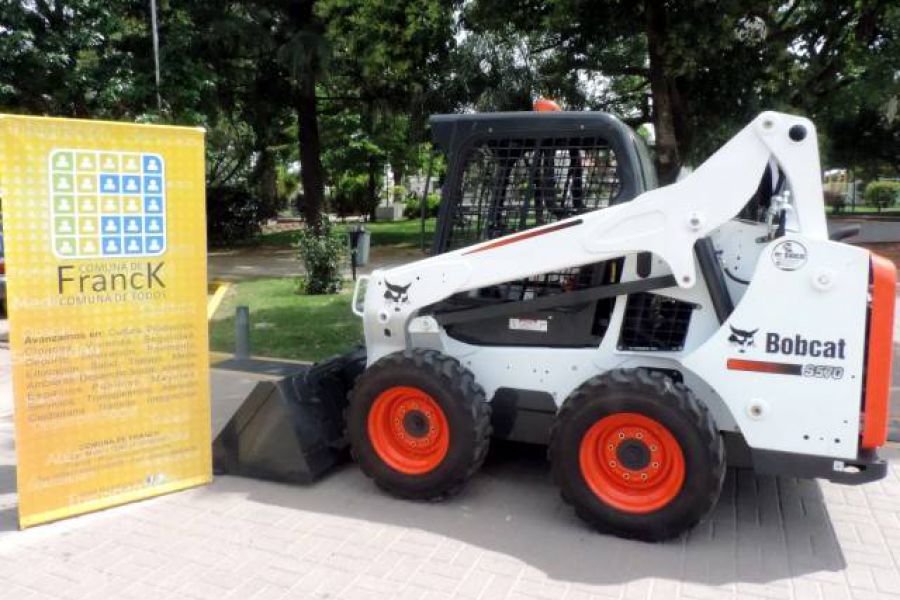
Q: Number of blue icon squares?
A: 11